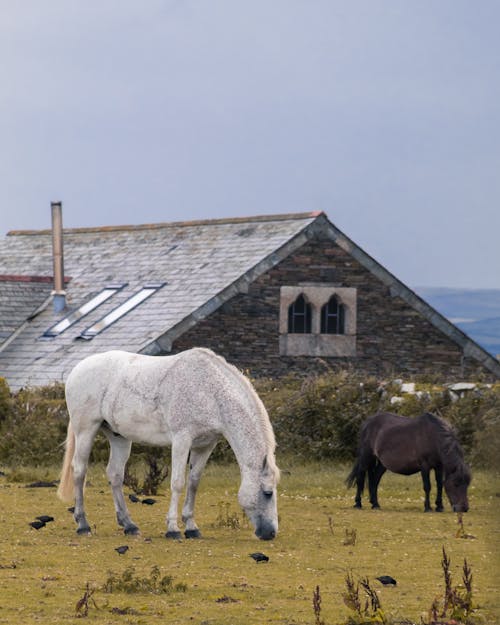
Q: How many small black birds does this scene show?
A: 8